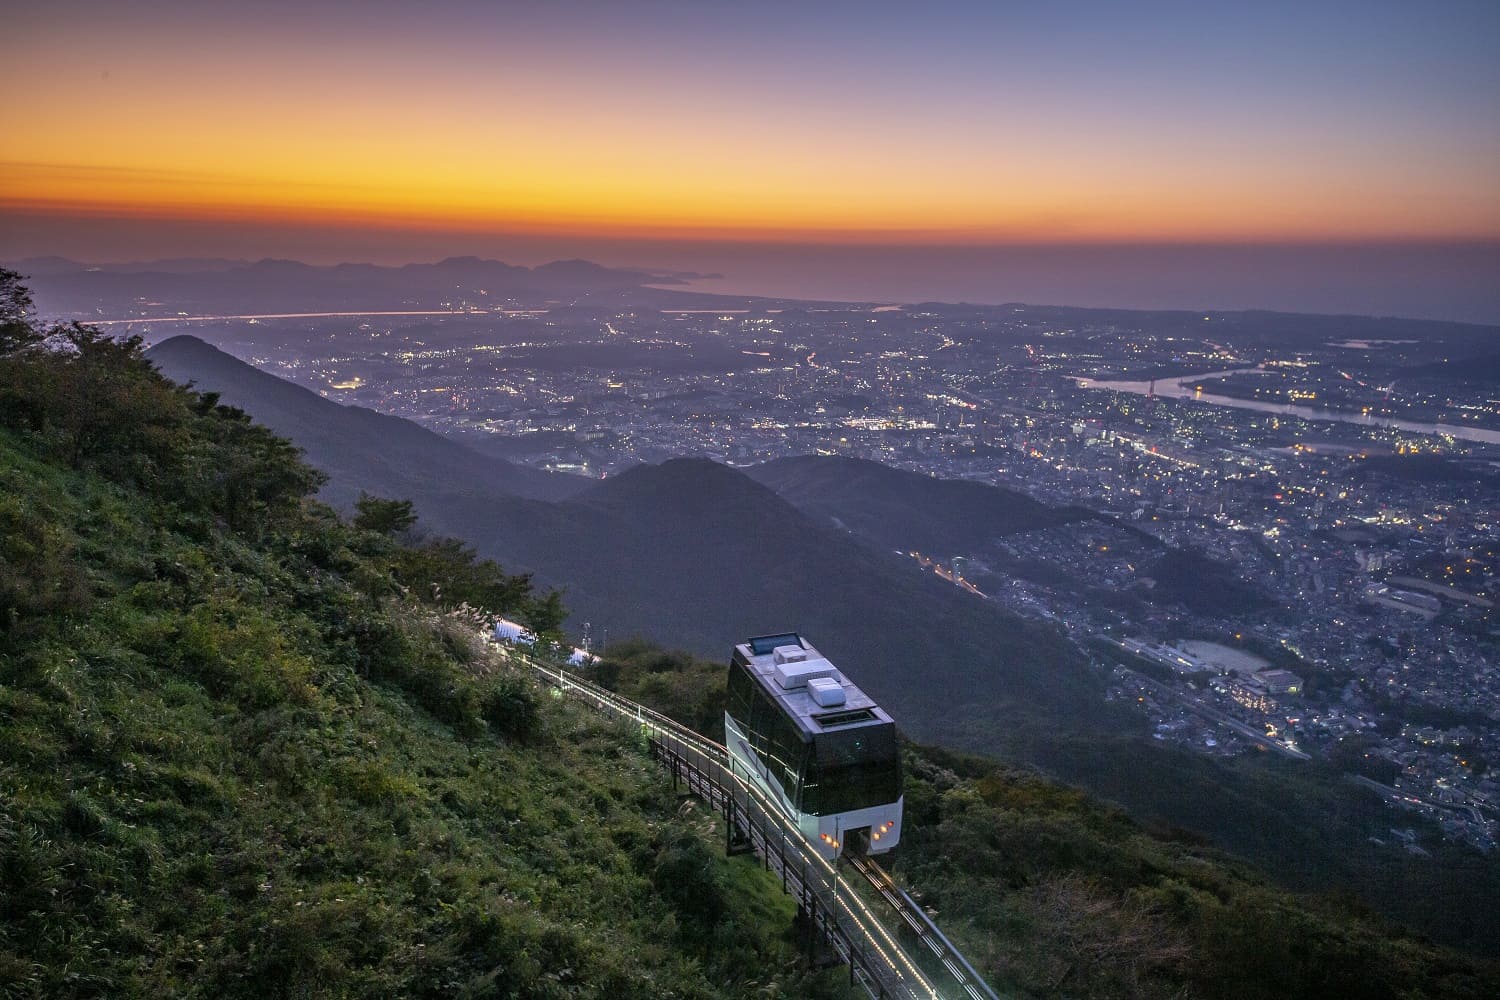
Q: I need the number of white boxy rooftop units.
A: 3